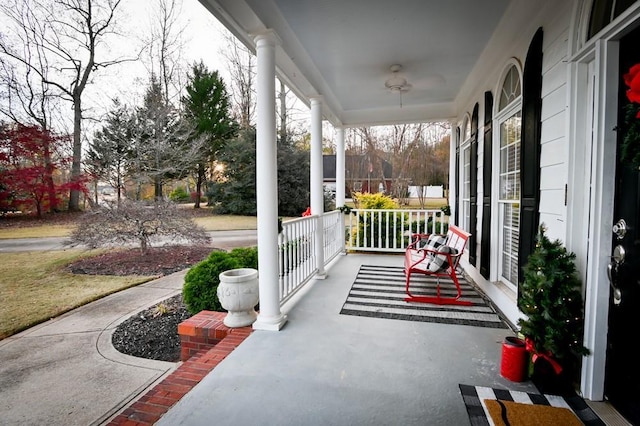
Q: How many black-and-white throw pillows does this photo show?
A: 2